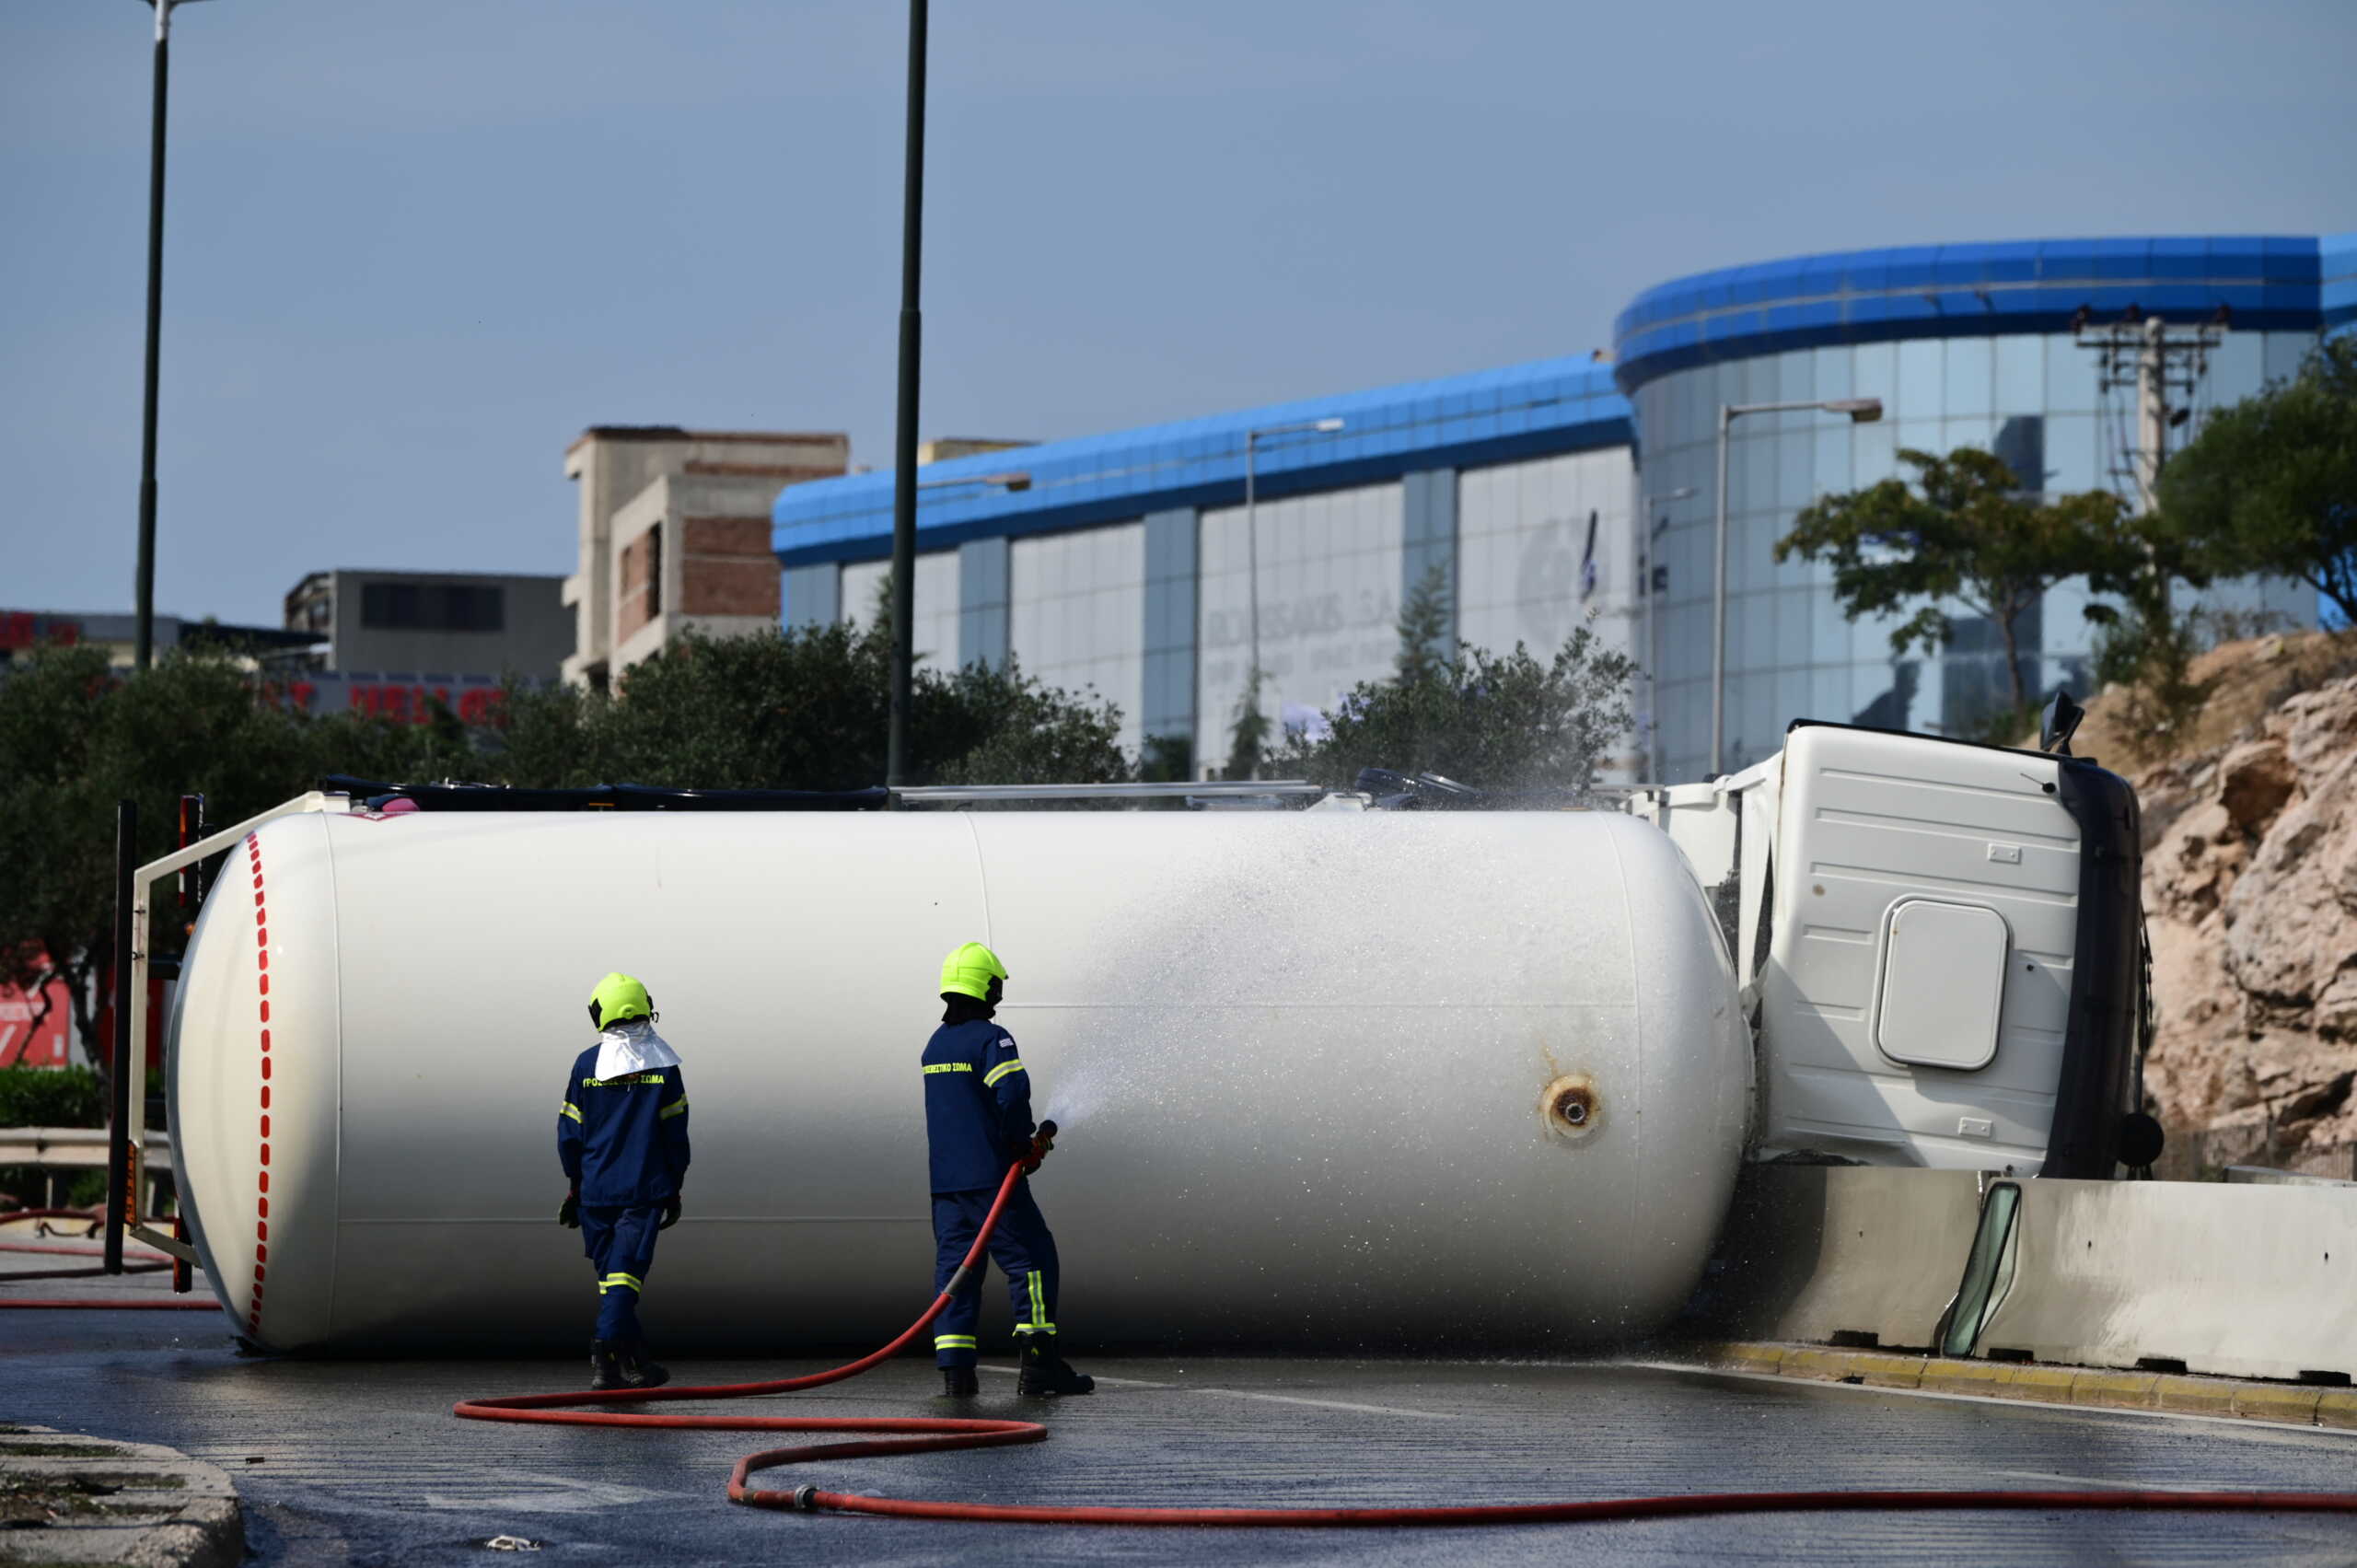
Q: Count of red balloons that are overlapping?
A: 0